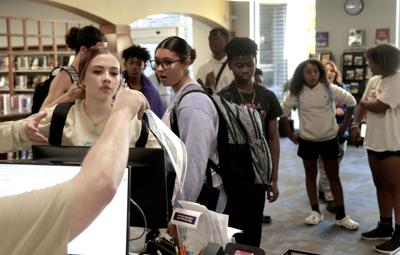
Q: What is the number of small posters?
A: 3